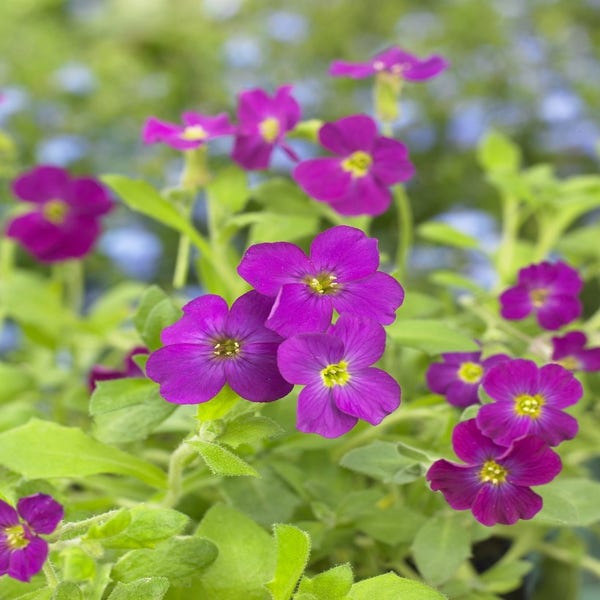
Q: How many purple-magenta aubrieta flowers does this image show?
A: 15